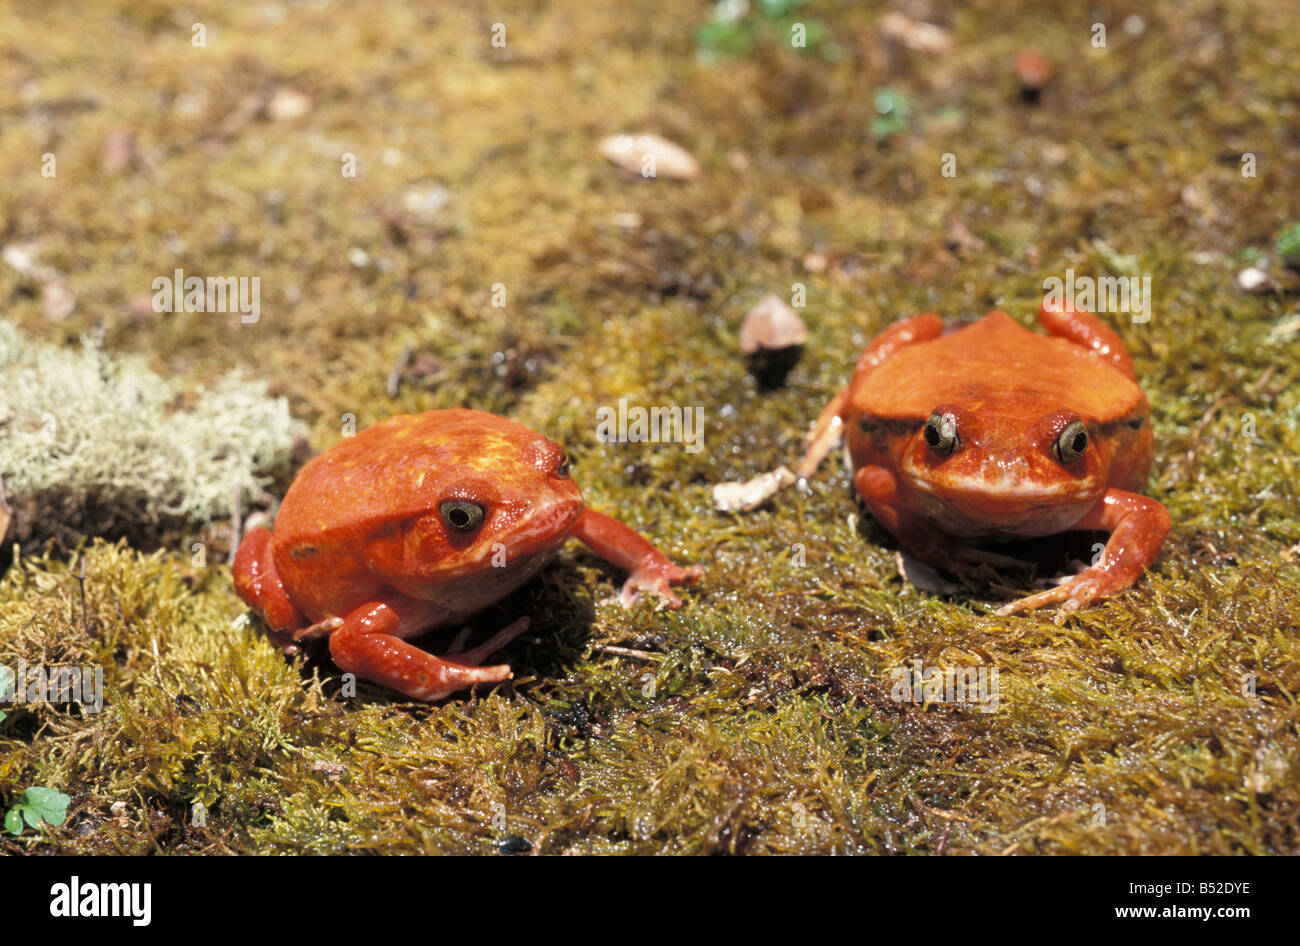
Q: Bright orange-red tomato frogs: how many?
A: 2